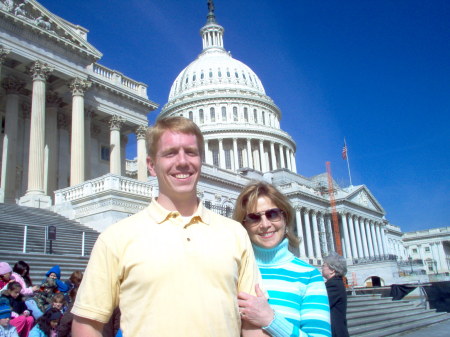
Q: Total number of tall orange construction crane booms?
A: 1